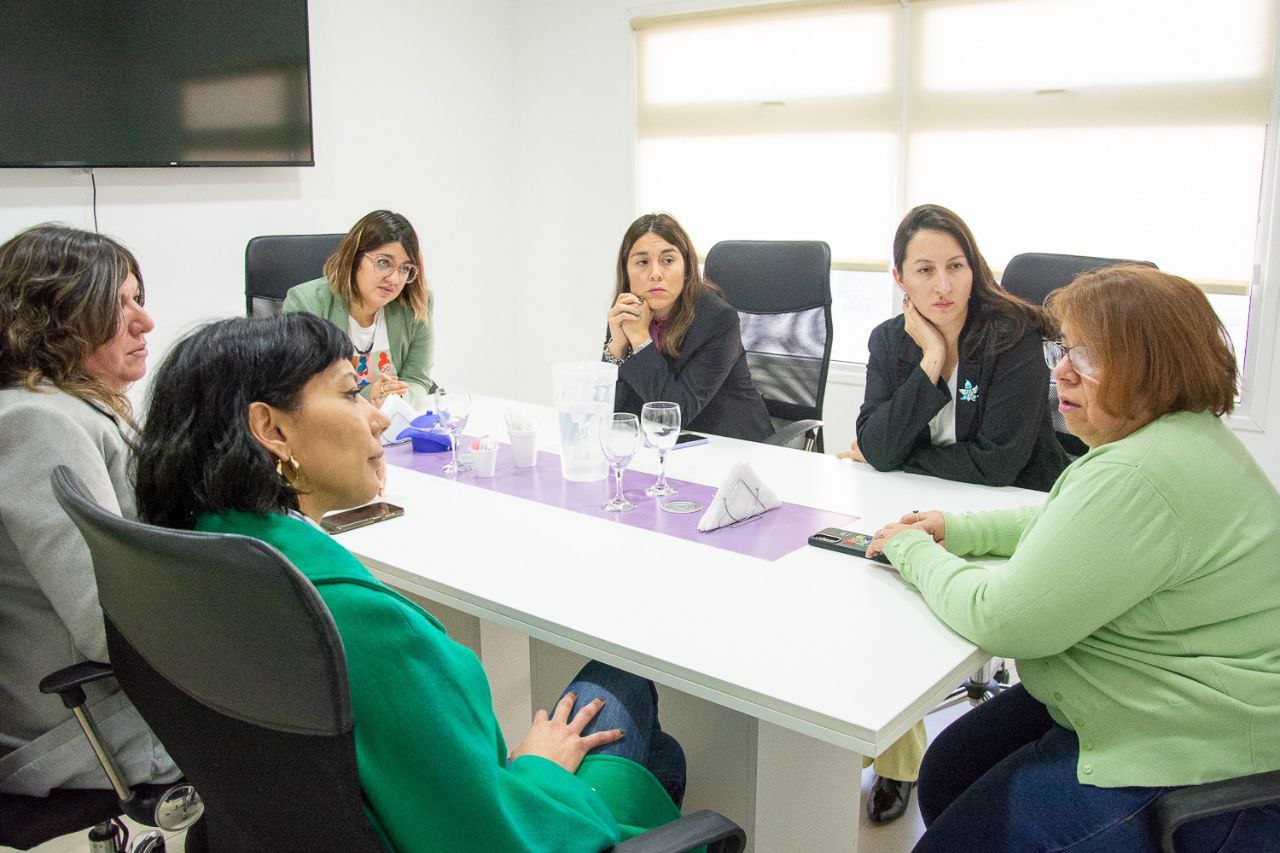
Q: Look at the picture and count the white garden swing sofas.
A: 0